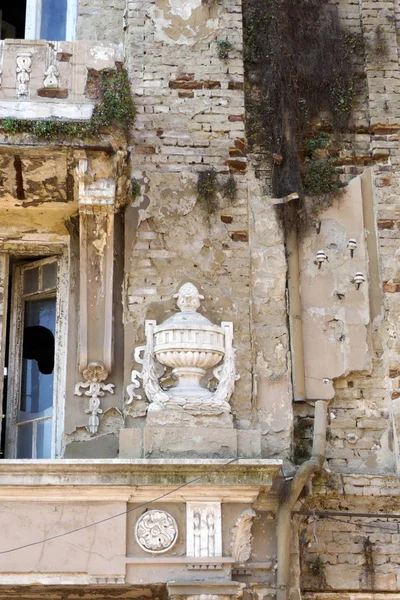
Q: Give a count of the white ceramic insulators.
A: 3